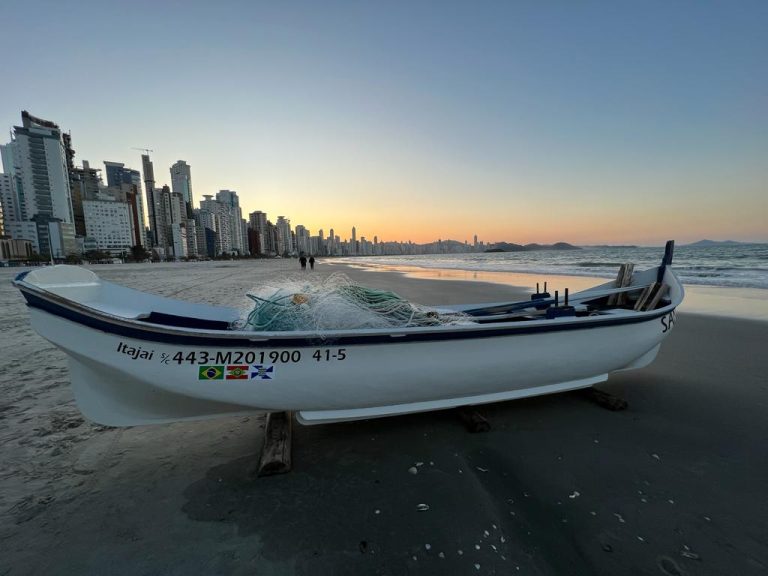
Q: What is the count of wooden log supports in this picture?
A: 3